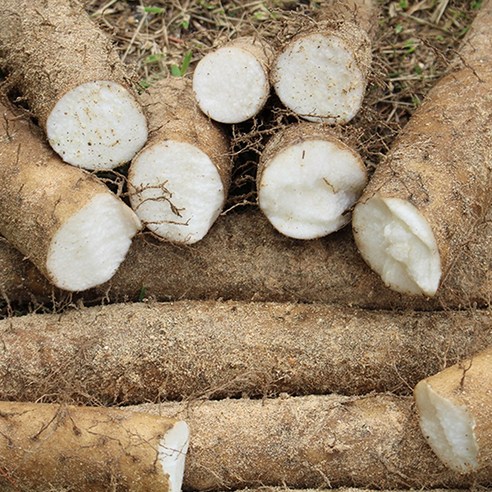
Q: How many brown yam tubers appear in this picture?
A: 12